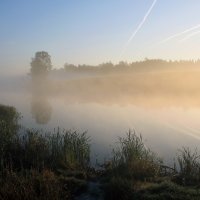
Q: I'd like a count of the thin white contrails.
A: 3